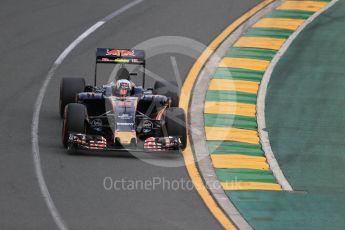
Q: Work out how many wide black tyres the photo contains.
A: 4